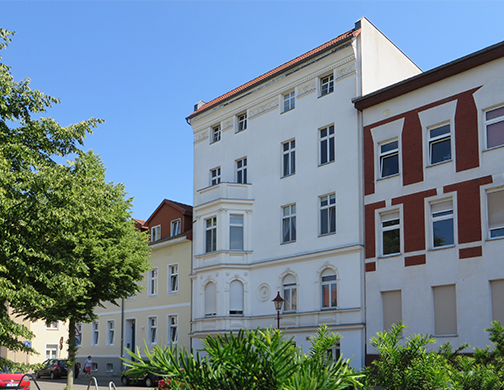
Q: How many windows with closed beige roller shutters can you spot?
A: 3